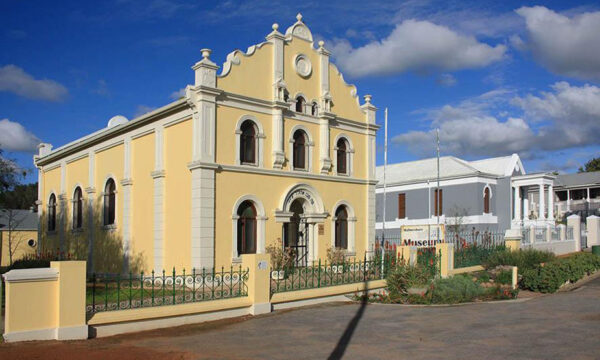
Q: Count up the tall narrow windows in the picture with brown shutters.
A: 3